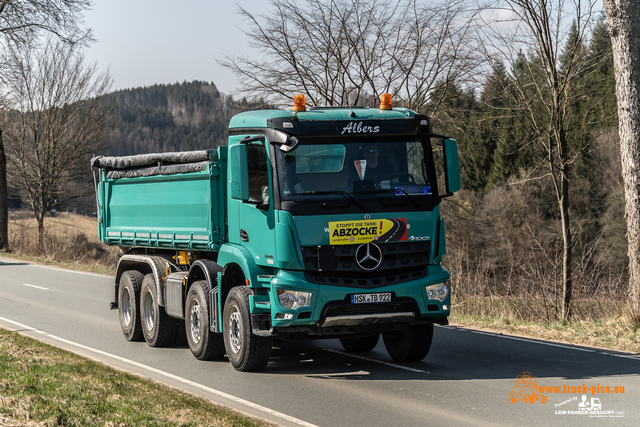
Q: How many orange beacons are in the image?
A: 2